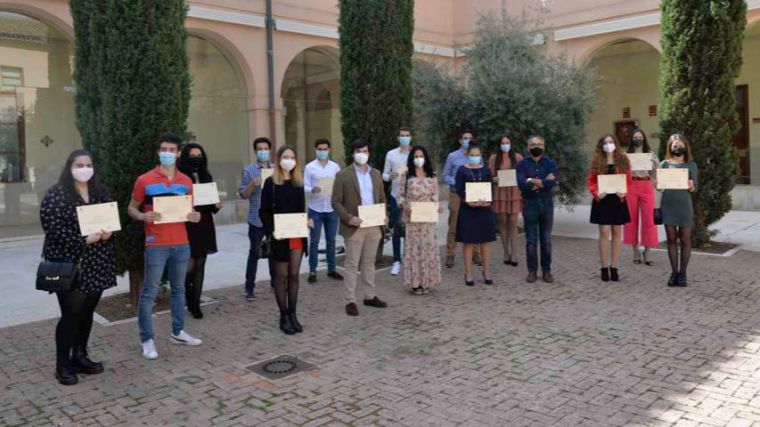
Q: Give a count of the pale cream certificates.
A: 14